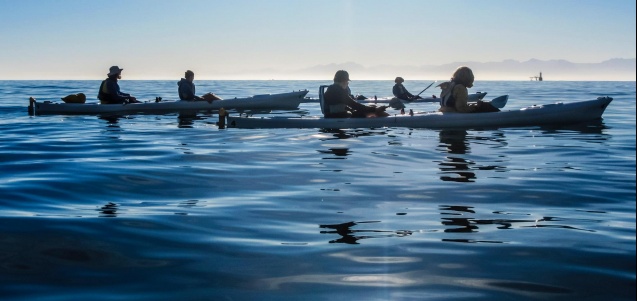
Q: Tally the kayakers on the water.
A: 5